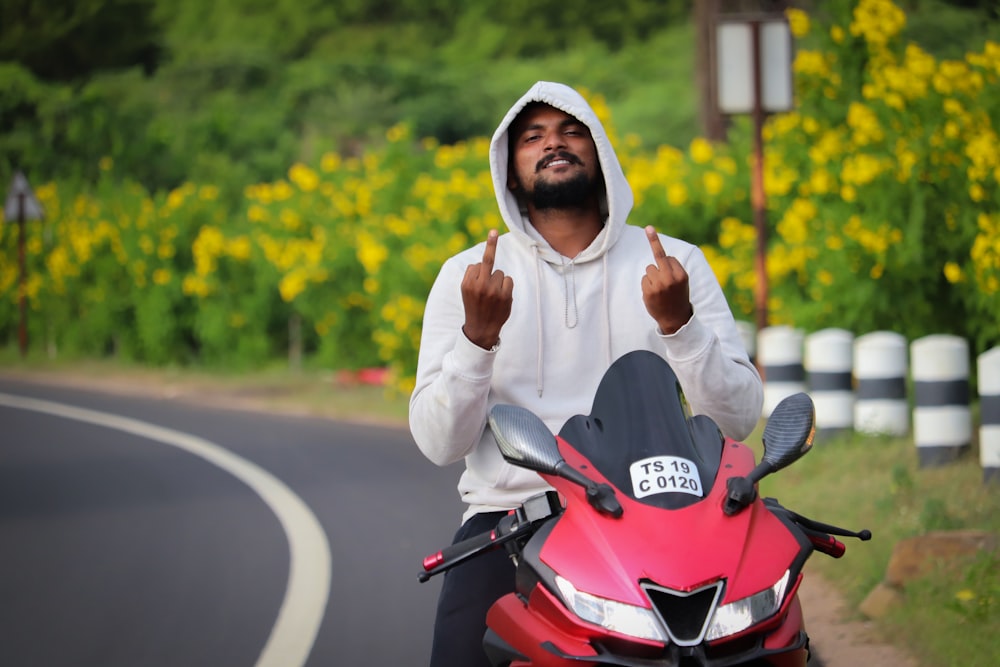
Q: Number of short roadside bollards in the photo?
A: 6